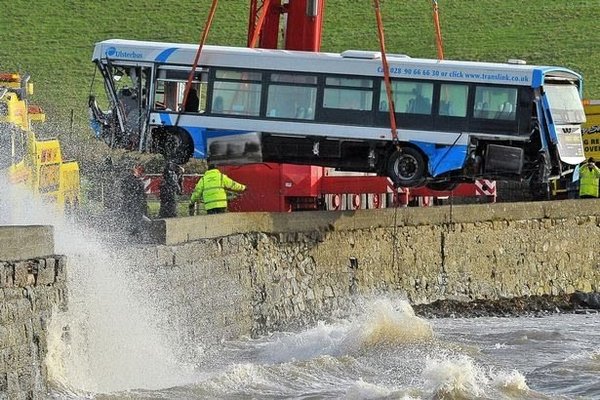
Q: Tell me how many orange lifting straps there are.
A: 4